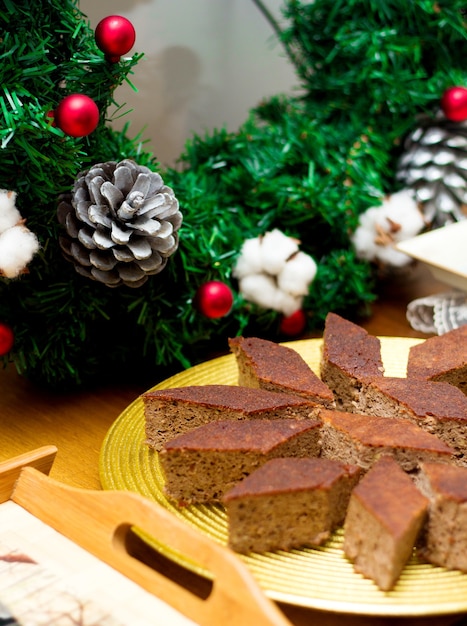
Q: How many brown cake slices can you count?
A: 10